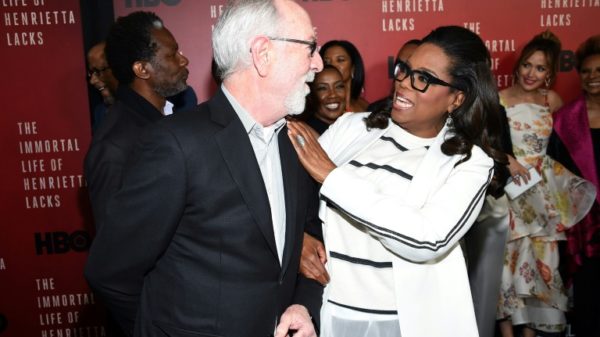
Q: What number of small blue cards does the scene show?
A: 0